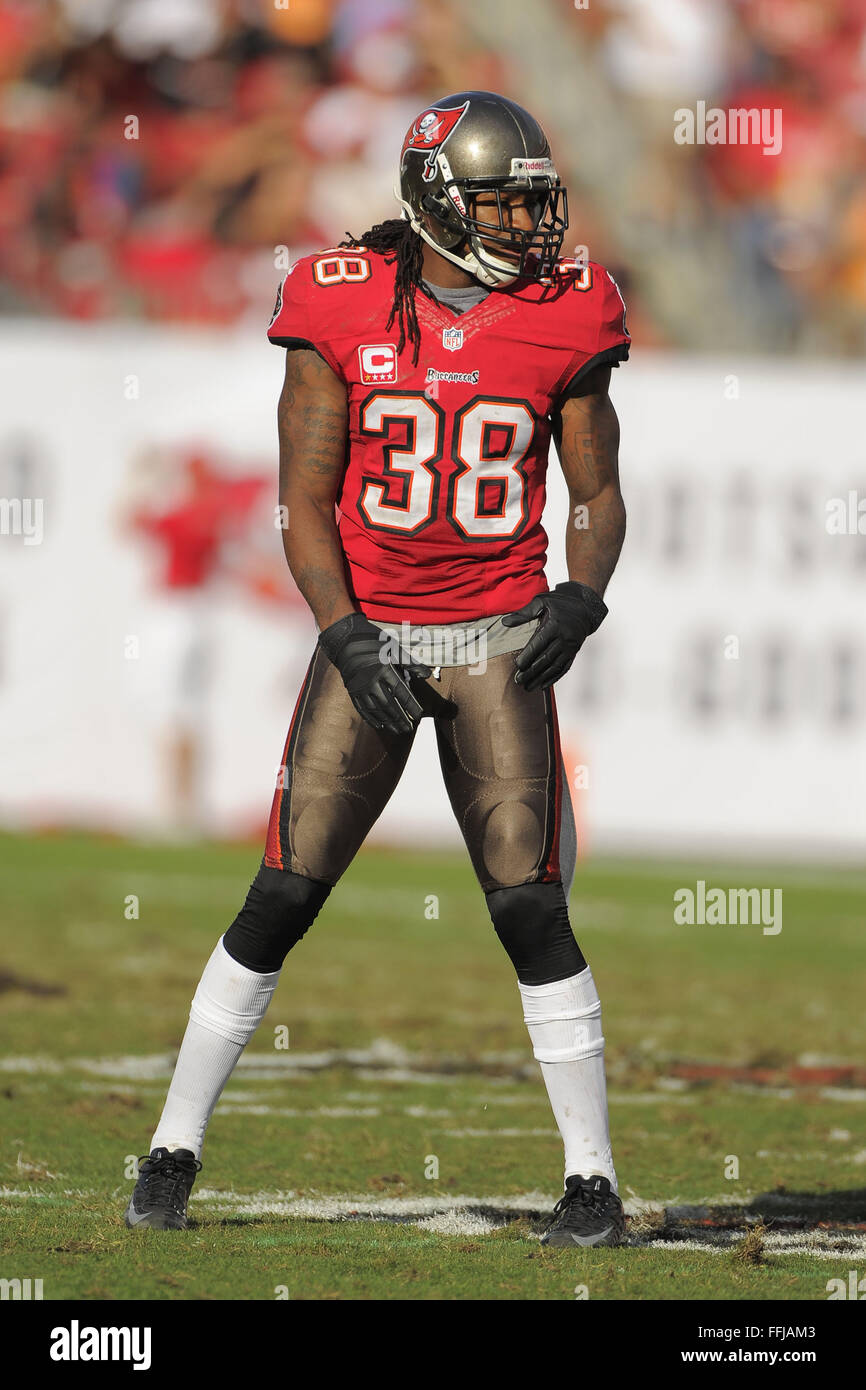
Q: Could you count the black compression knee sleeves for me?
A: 2